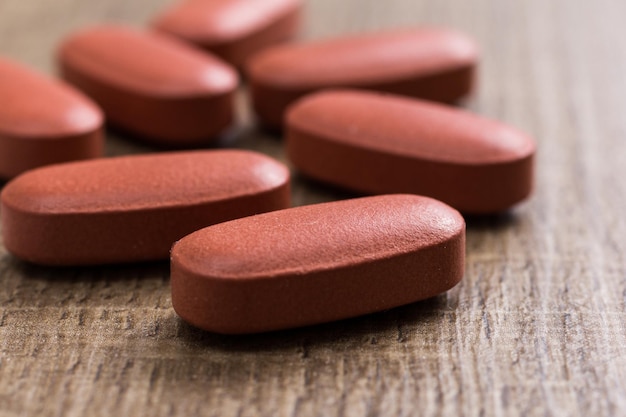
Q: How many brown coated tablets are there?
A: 7